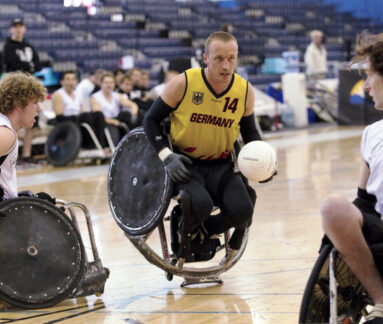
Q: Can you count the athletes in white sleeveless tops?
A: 4